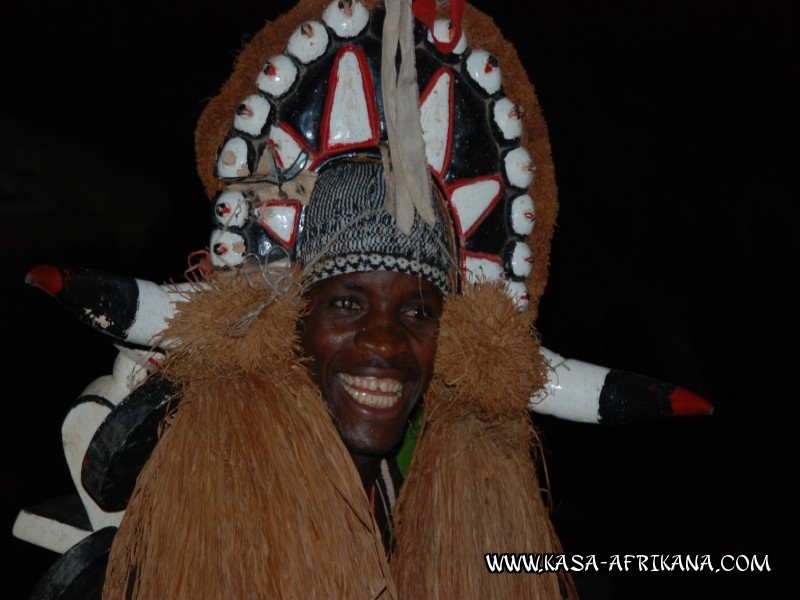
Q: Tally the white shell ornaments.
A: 14